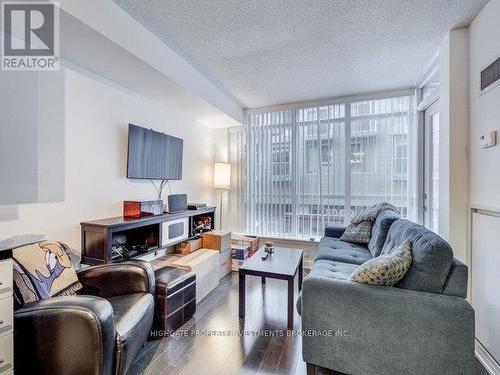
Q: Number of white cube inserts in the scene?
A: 1